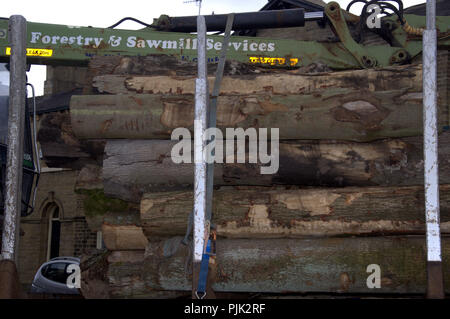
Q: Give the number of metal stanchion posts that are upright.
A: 3